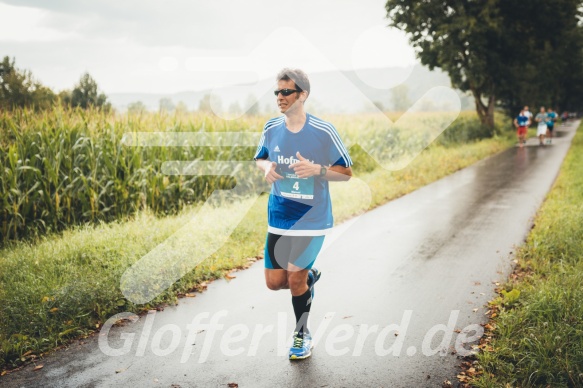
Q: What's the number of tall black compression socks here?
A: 1